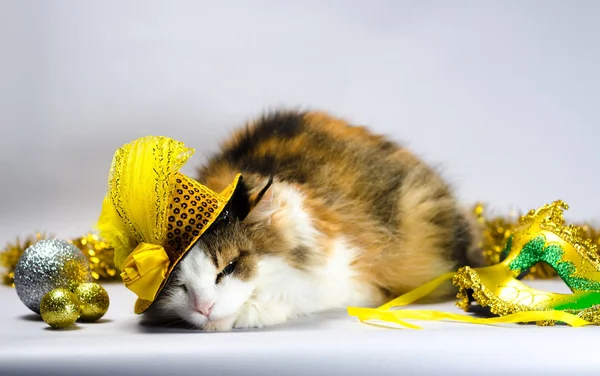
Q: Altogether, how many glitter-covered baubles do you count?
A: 3